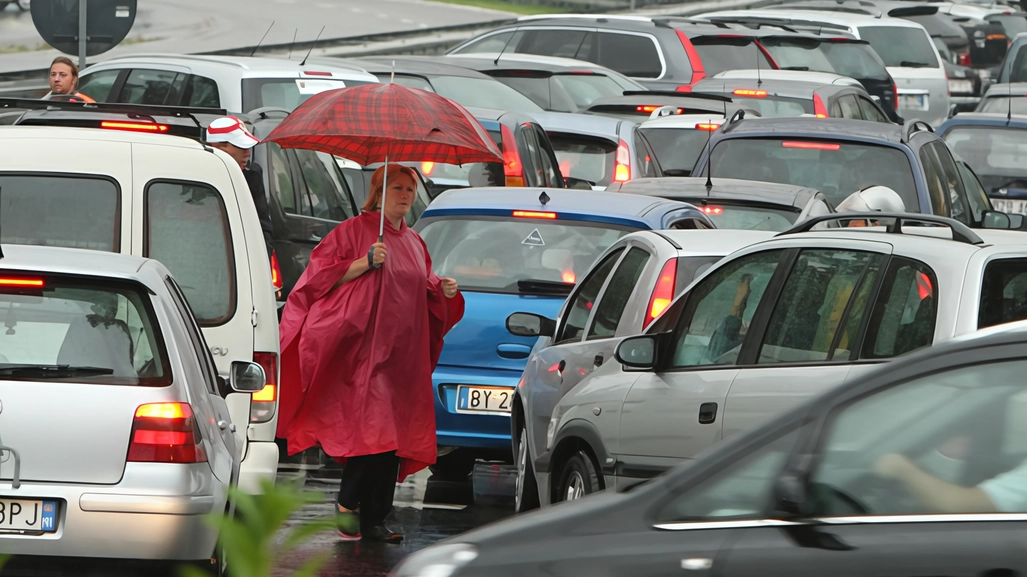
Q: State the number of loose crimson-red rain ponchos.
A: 1